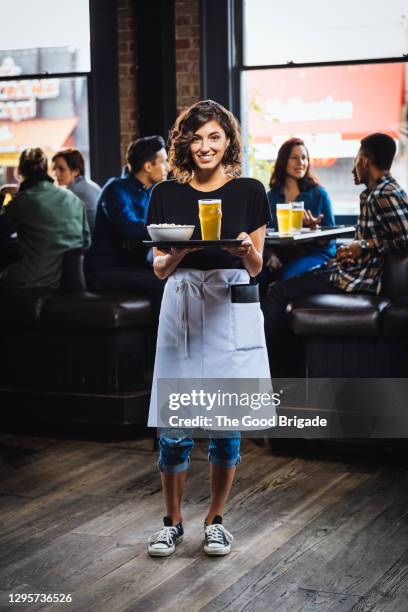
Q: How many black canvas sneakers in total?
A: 2